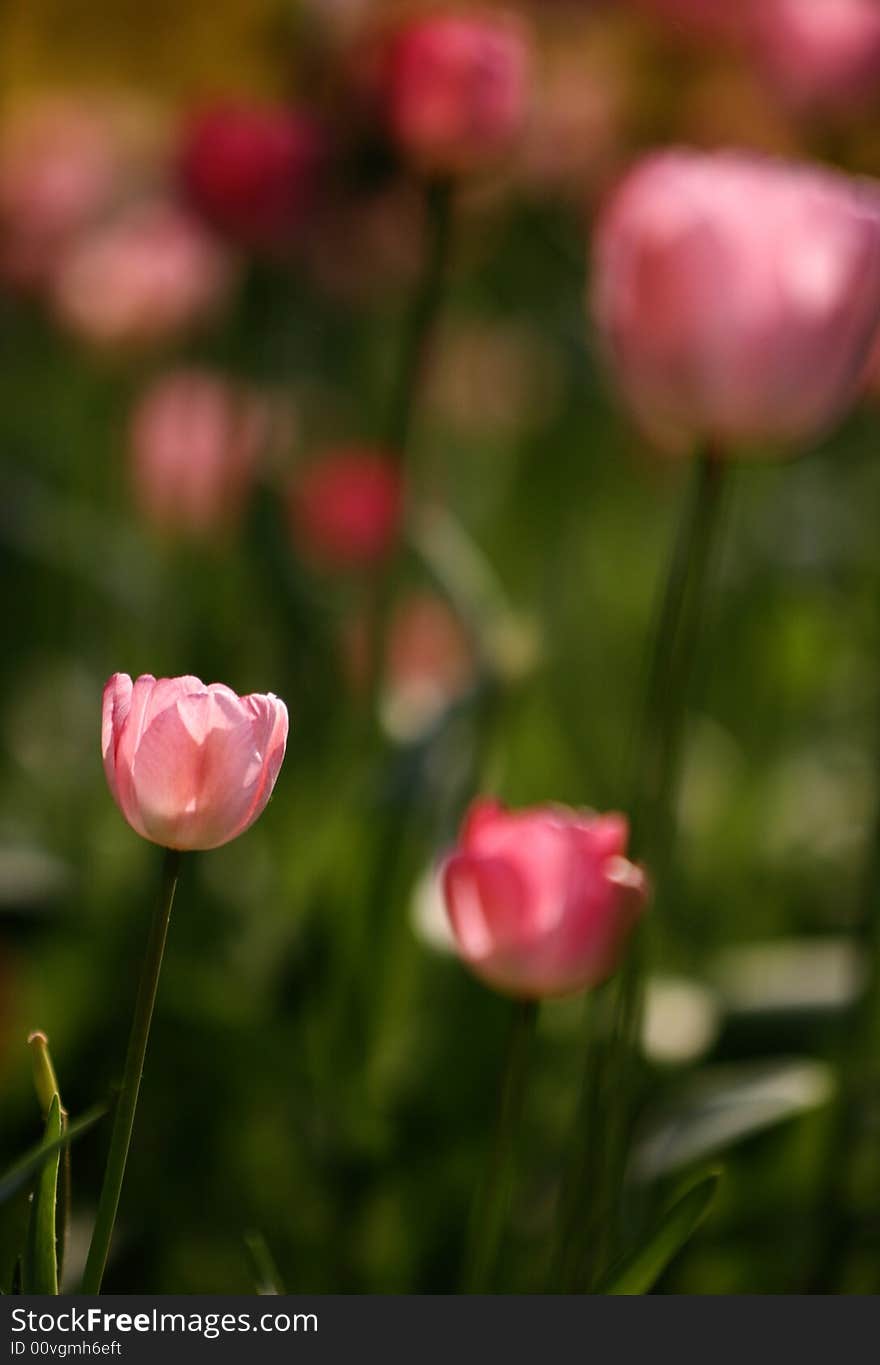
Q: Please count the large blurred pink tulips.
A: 1